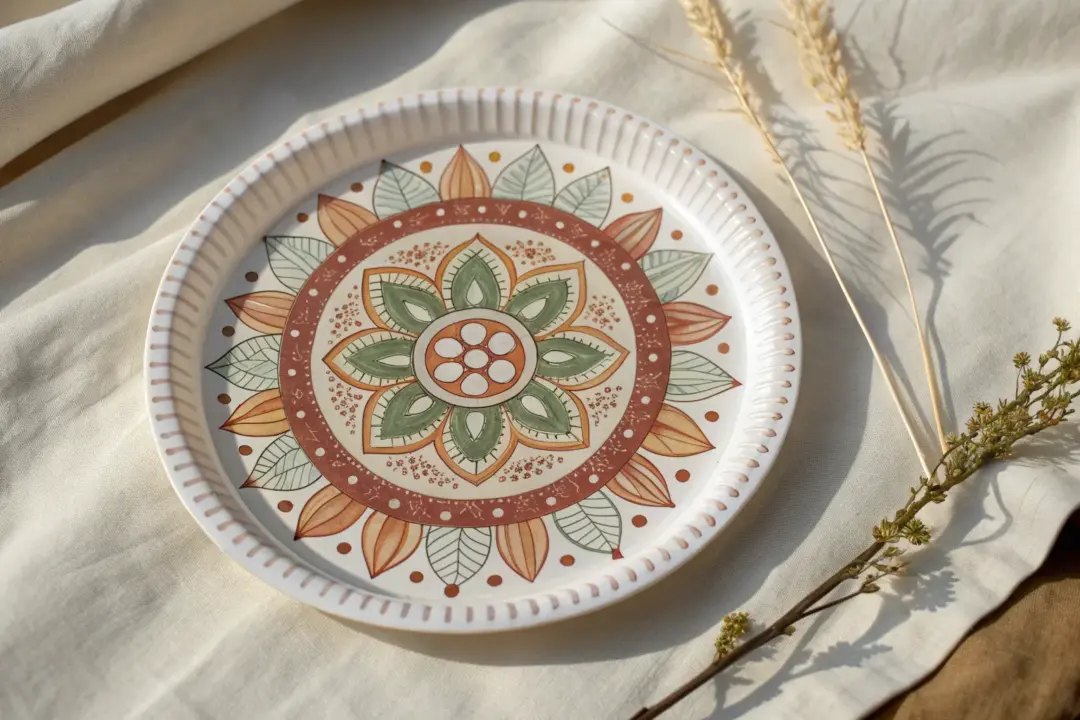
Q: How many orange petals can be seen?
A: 11